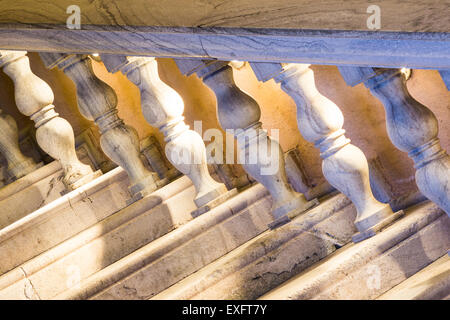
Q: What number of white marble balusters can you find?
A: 7